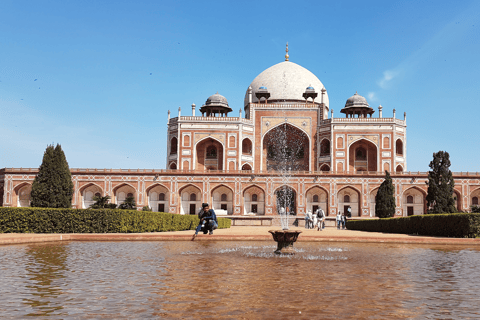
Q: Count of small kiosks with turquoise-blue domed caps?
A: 2